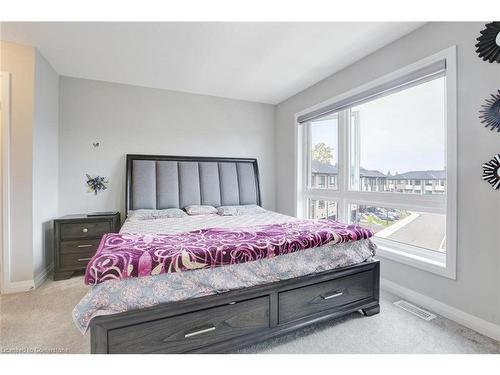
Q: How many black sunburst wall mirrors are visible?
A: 3